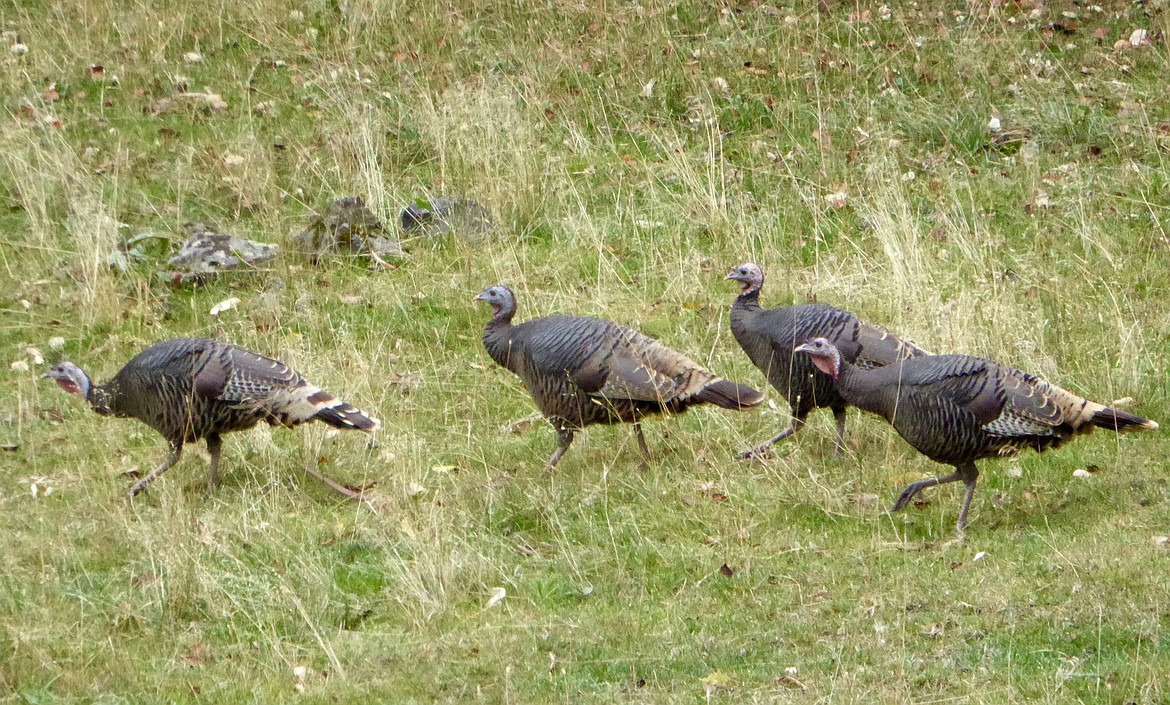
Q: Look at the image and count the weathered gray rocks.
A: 3